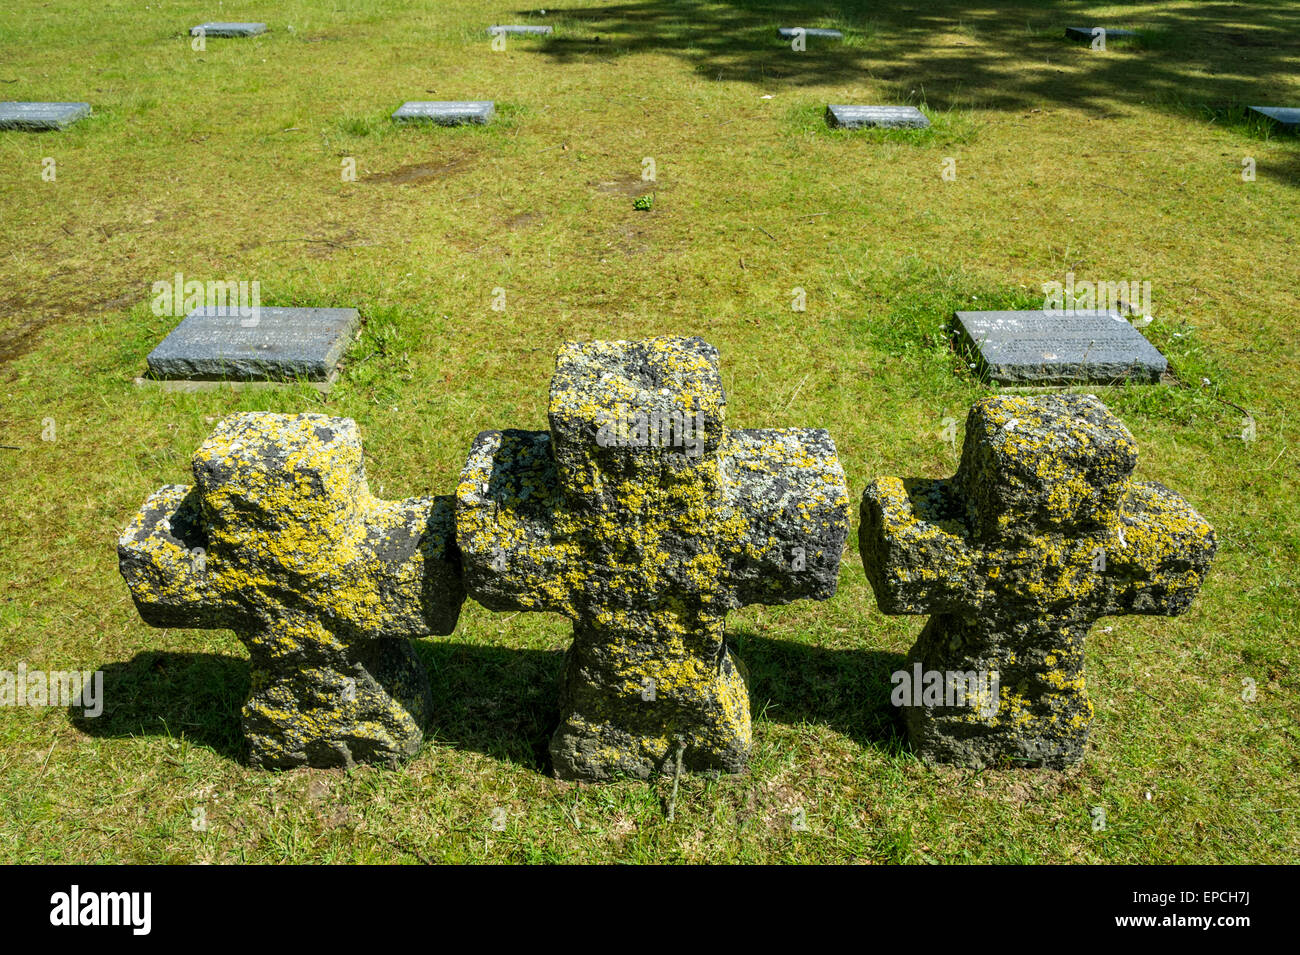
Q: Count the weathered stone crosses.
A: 3